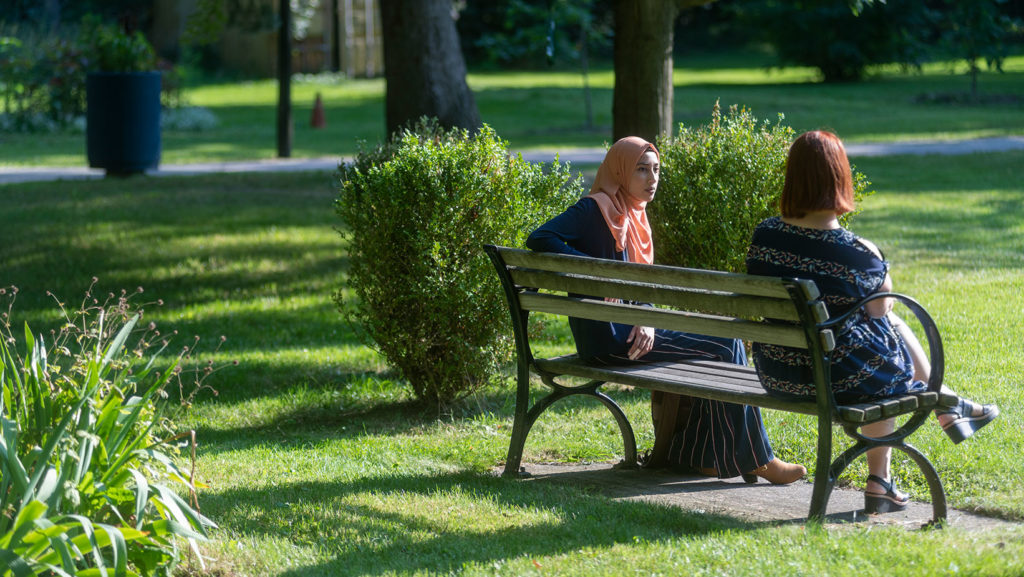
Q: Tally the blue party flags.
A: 0